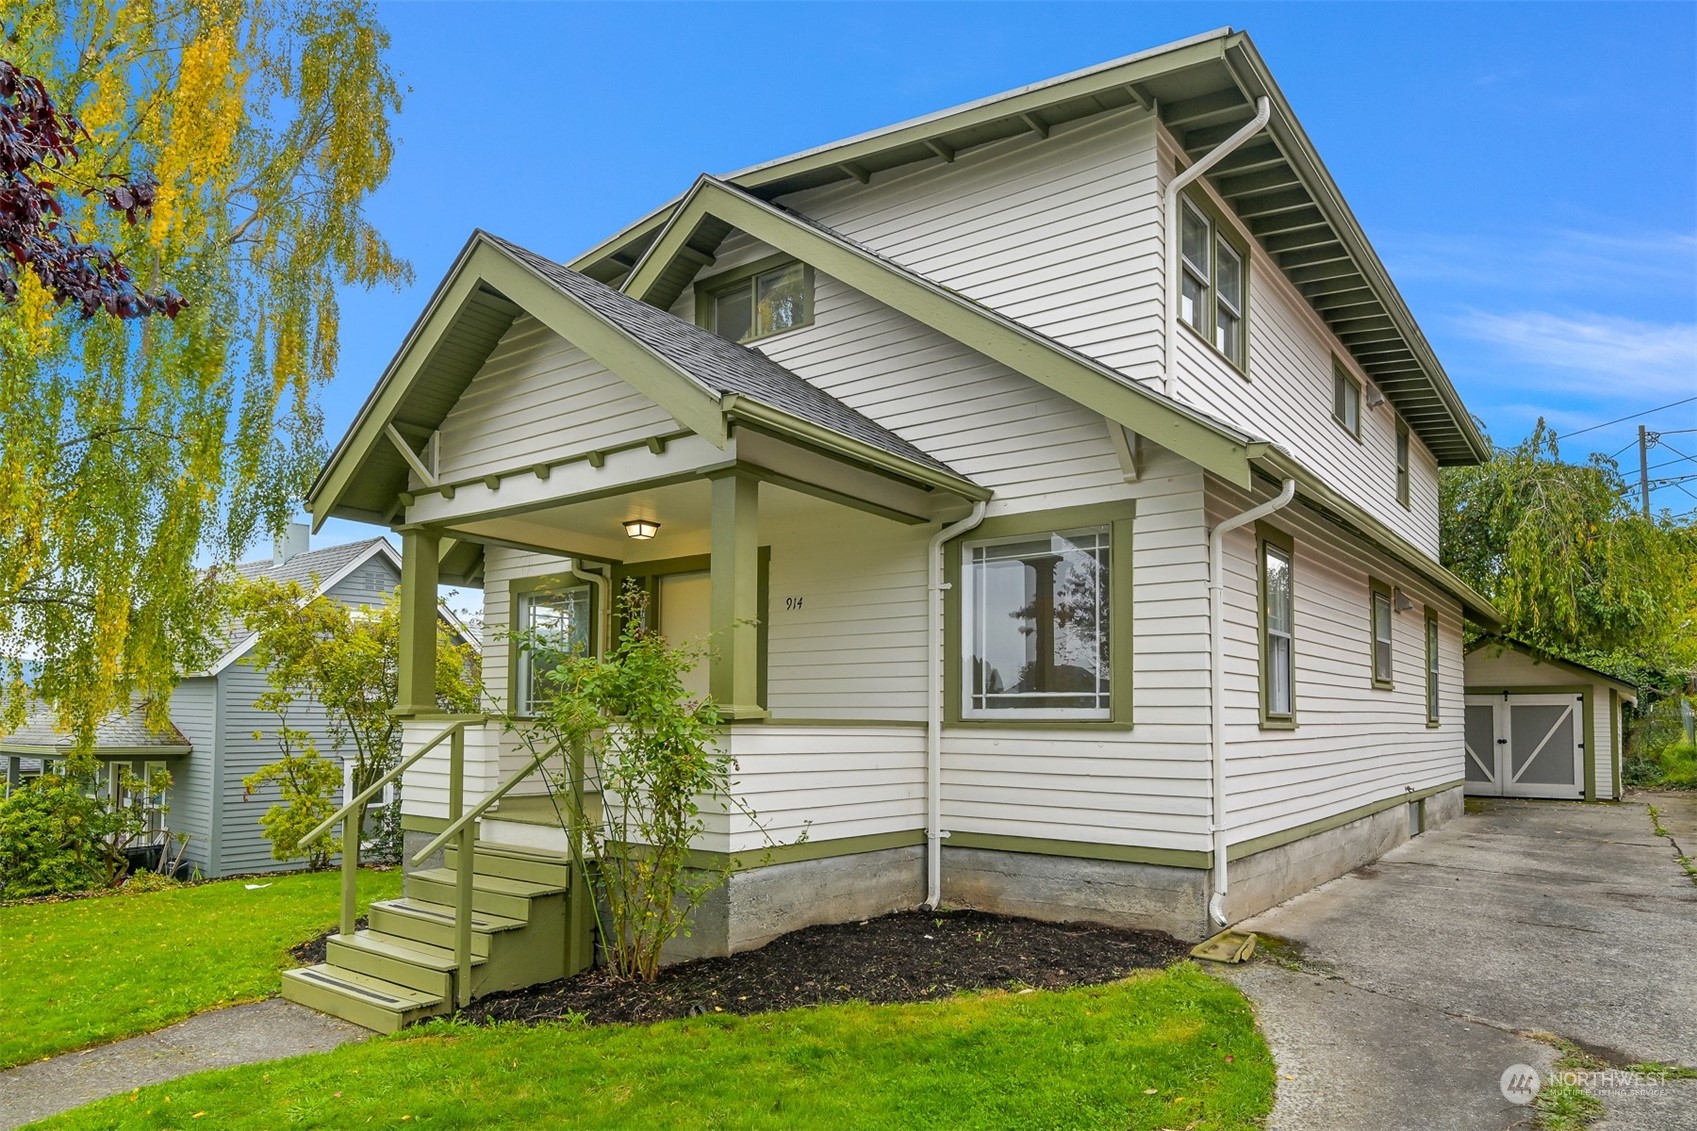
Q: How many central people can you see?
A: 0